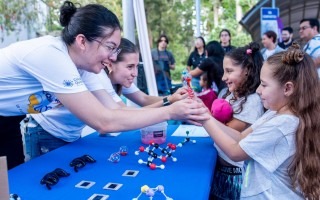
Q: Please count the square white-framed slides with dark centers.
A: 4